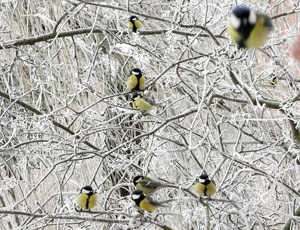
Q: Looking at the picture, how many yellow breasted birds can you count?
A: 8